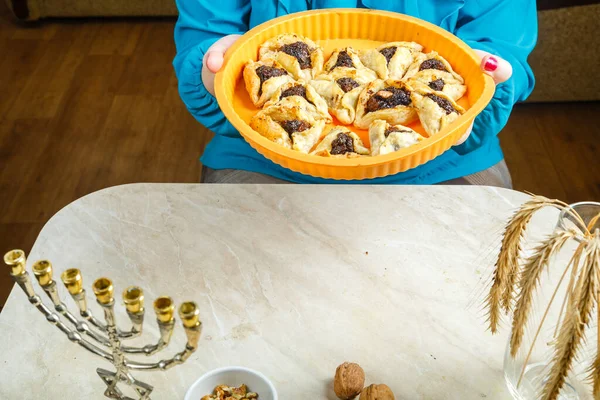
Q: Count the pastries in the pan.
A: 13